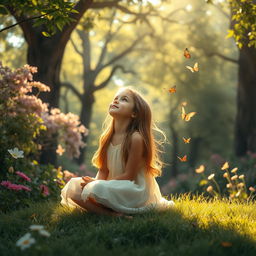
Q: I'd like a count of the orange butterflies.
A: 6